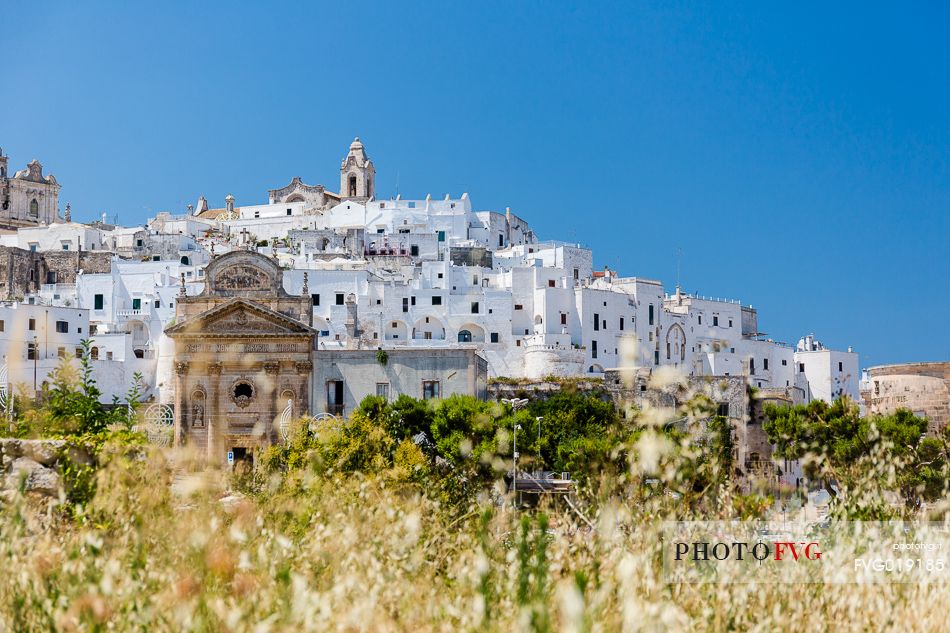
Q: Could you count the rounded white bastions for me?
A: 1